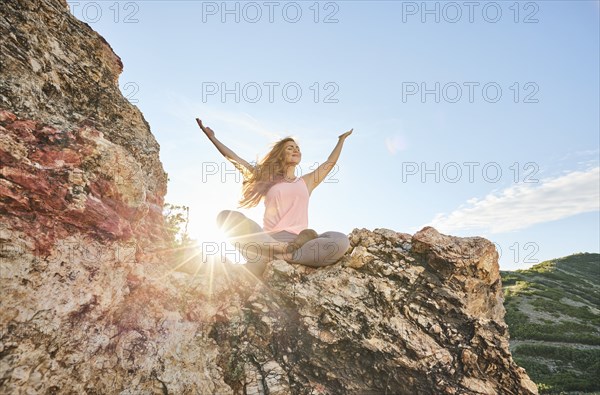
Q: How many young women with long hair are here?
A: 1